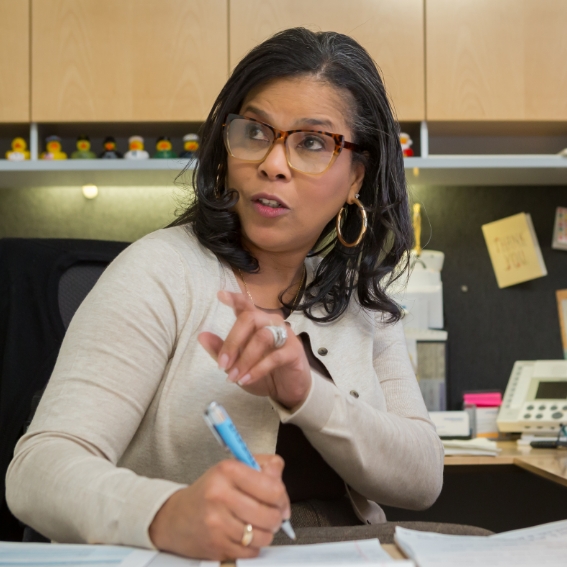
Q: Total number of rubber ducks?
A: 8